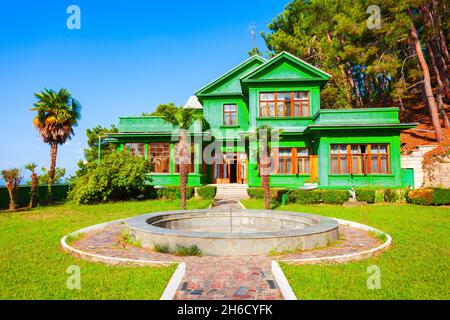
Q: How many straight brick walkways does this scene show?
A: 2